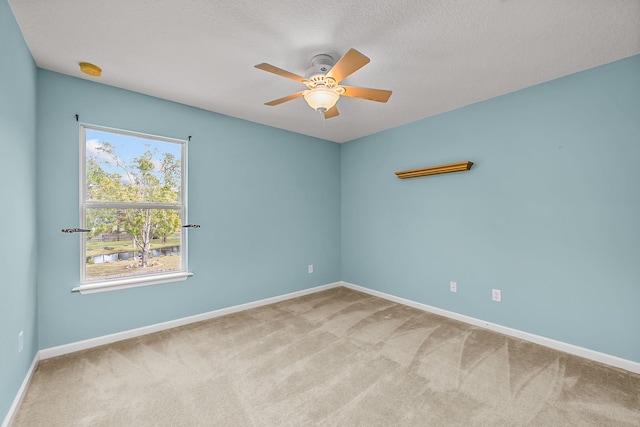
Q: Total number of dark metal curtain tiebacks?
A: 2